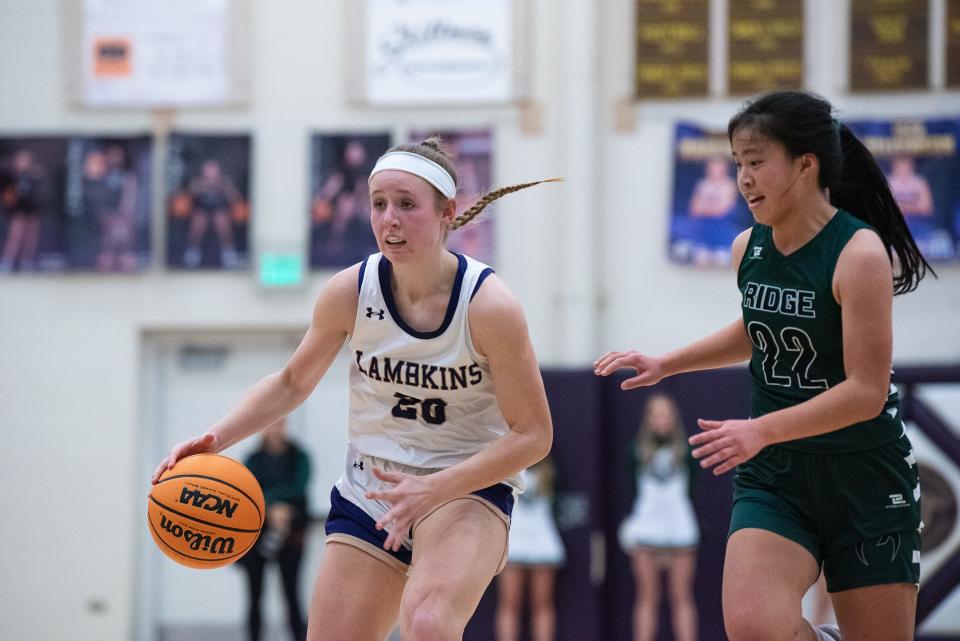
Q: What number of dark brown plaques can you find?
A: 4